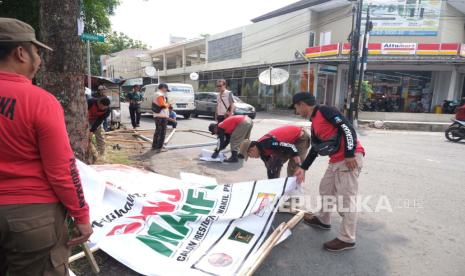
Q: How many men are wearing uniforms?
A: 5